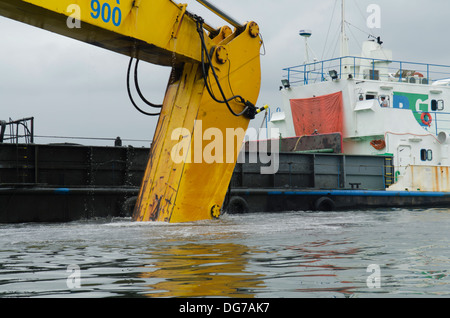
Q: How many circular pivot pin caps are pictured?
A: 4